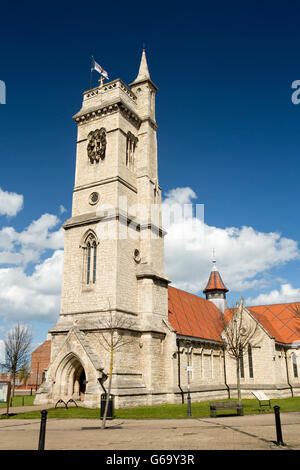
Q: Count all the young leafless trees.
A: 3